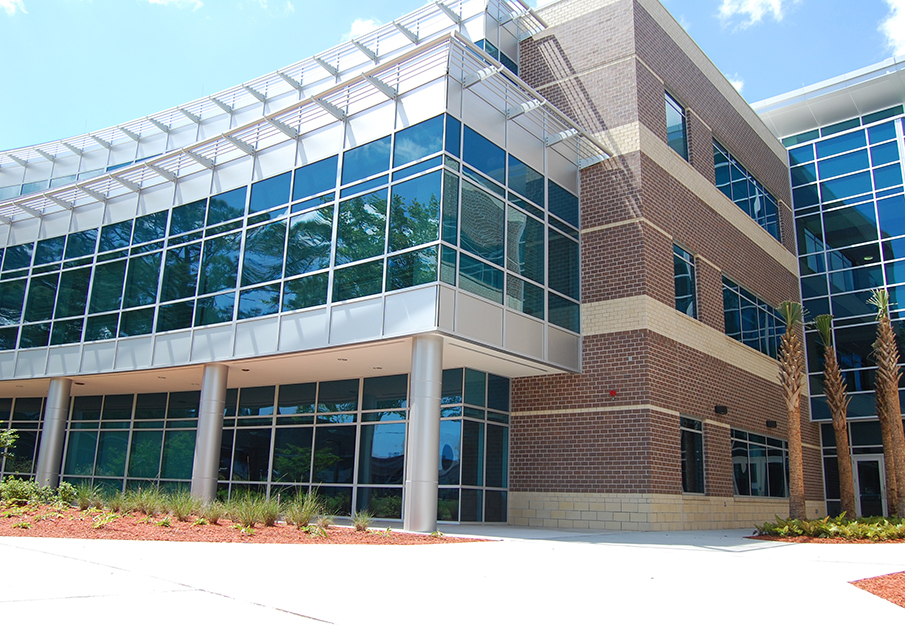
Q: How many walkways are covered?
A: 1